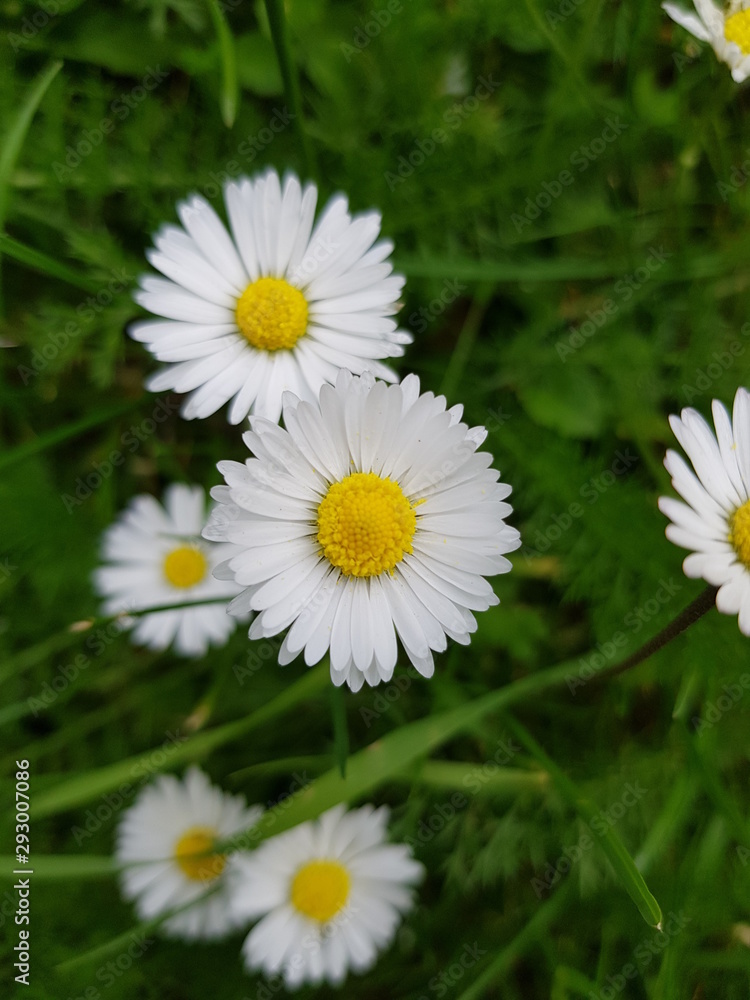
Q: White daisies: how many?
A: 7